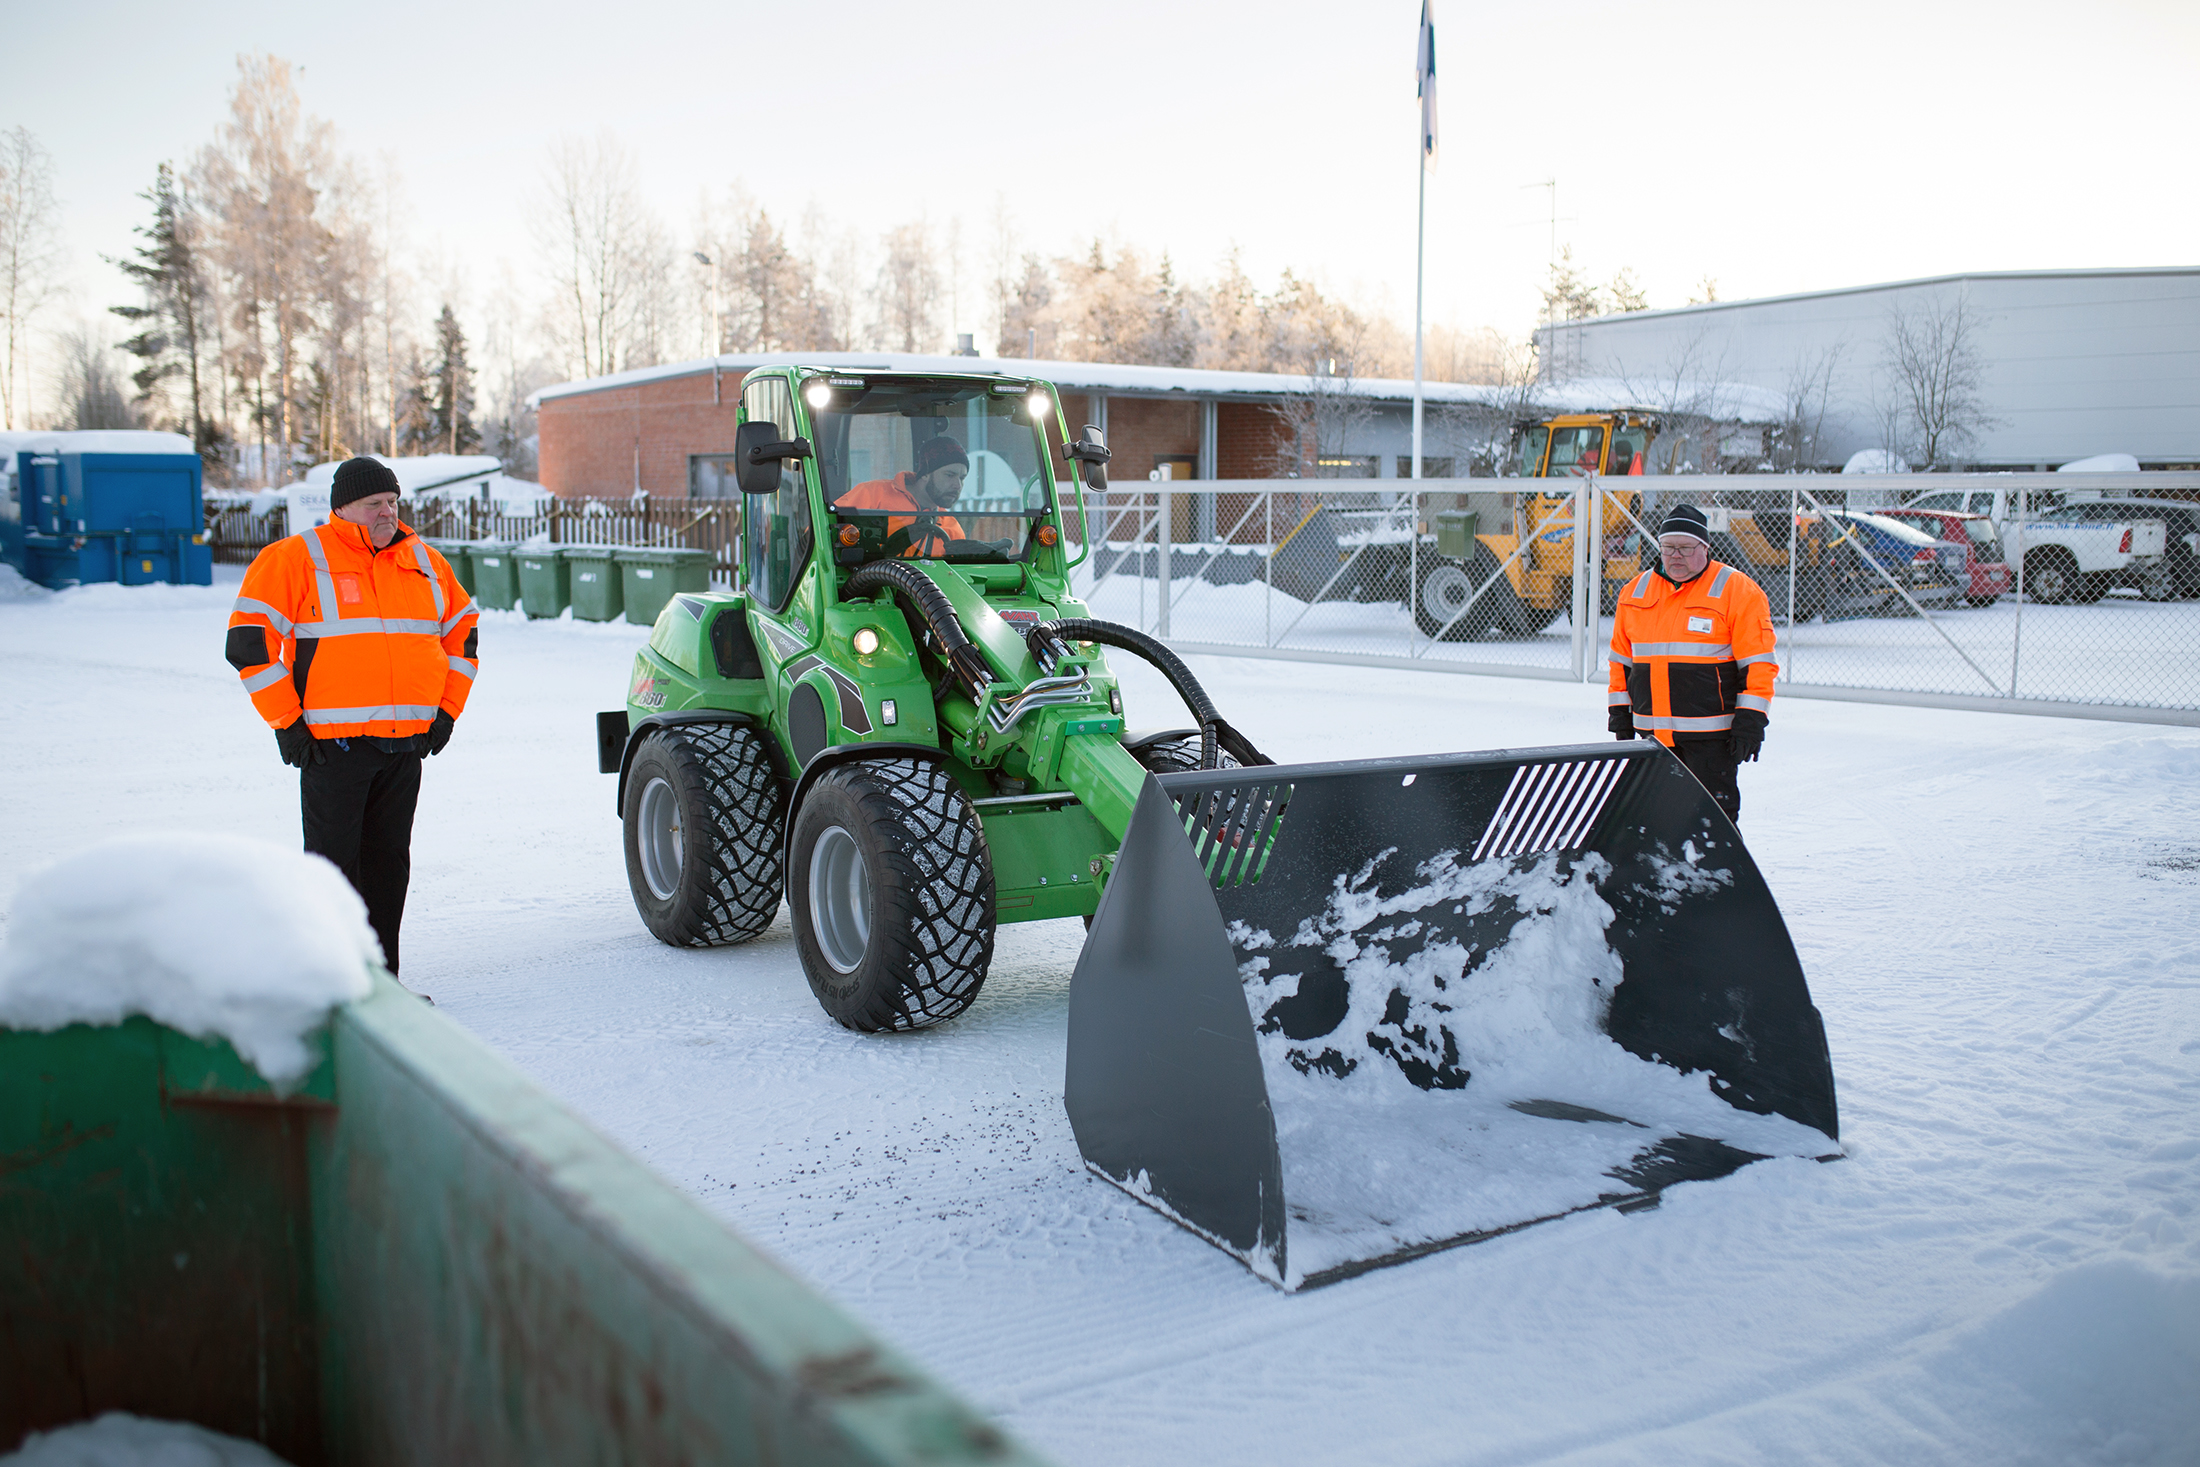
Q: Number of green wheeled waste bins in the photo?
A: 5